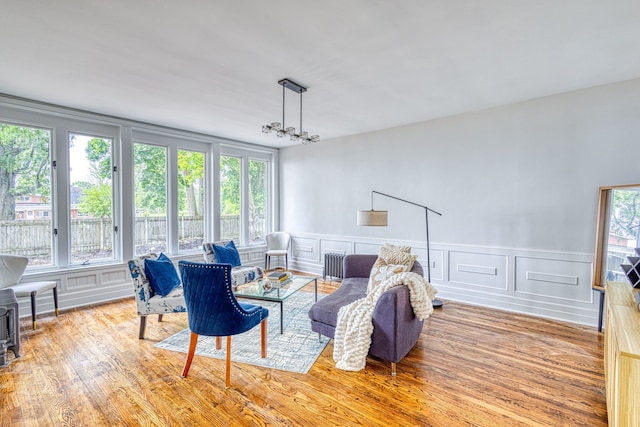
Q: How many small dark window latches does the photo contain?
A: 4